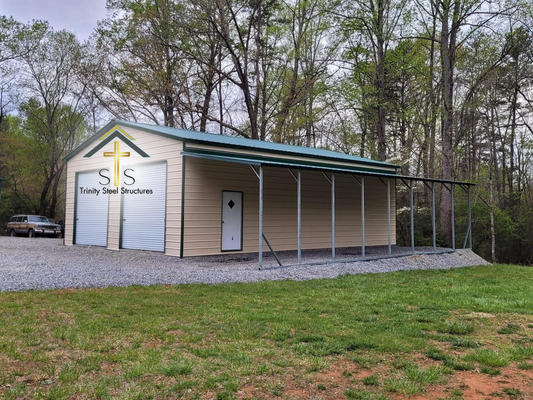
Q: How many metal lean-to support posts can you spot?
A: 9